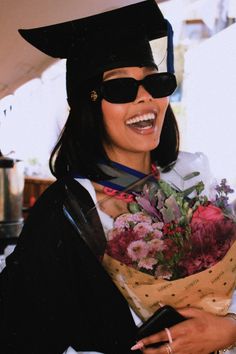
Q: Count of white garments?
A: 1